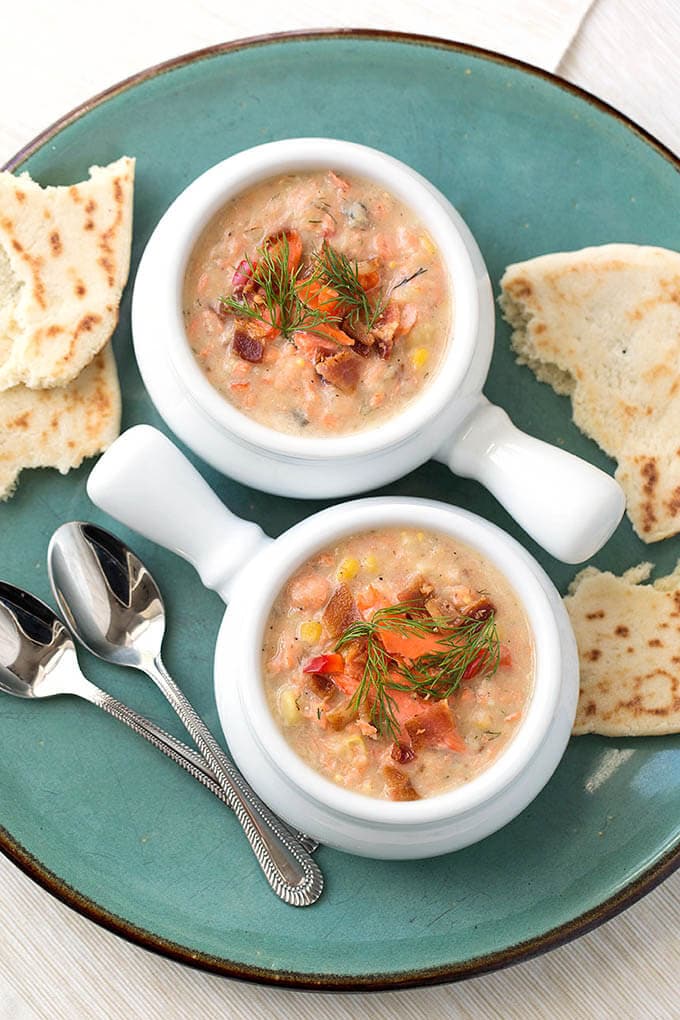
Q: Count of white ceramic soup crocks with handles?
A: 2